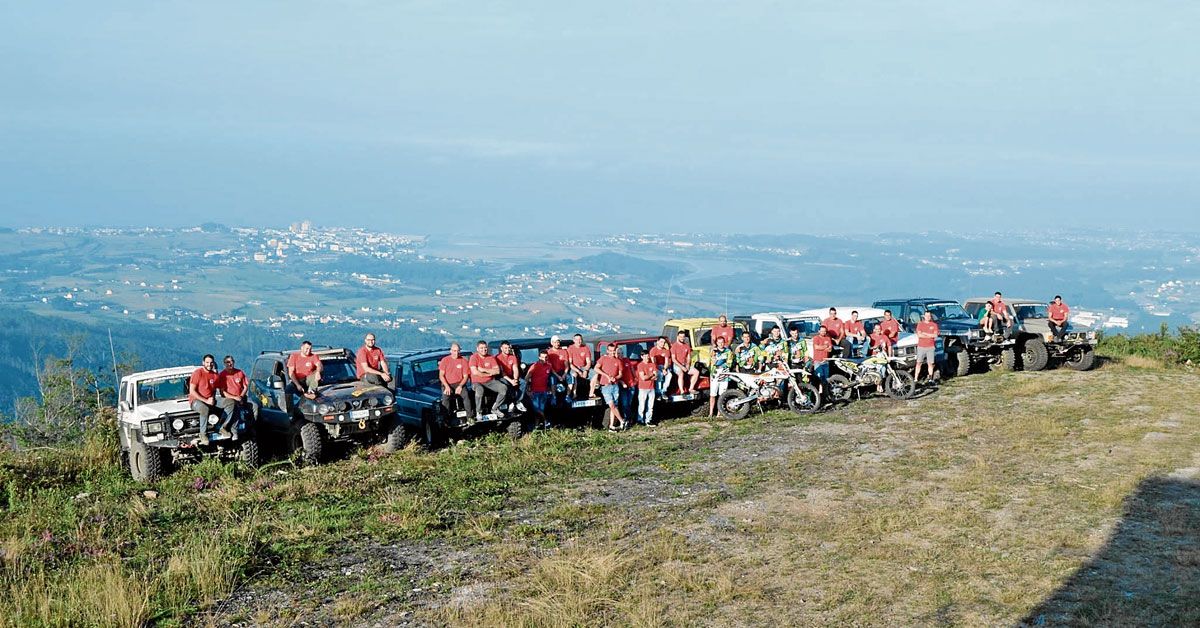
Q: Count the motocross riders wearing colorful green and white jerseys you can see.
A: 4